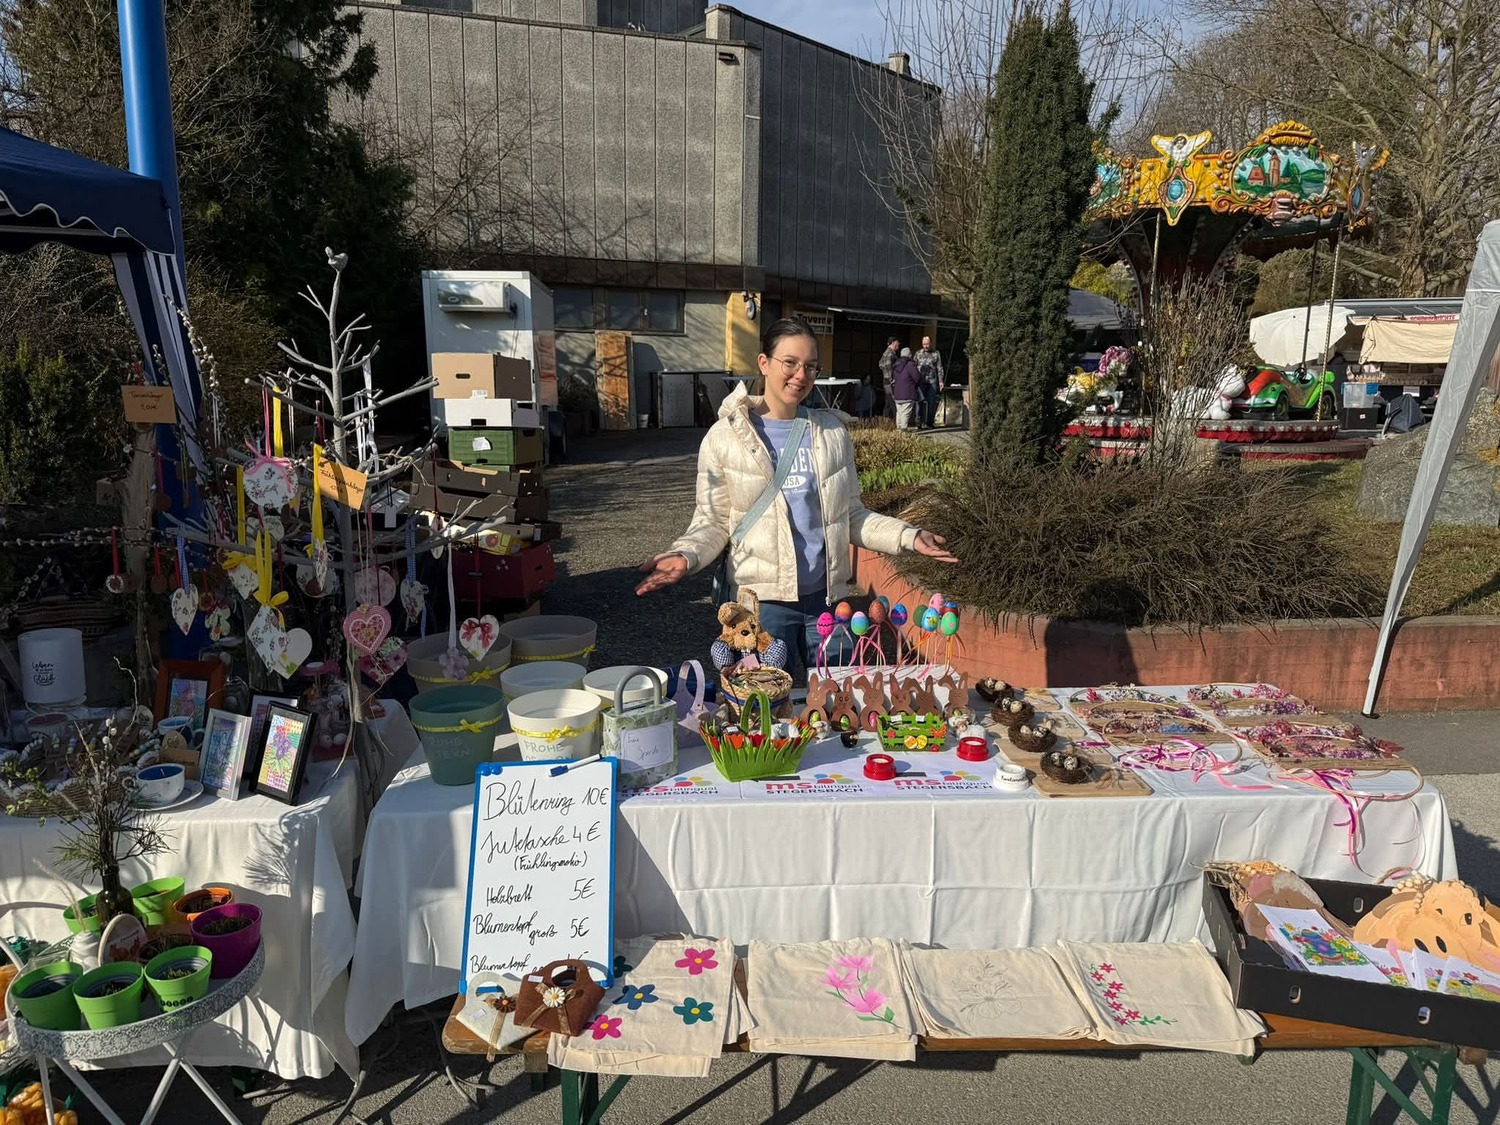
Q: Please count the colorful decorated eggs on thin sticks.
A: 11